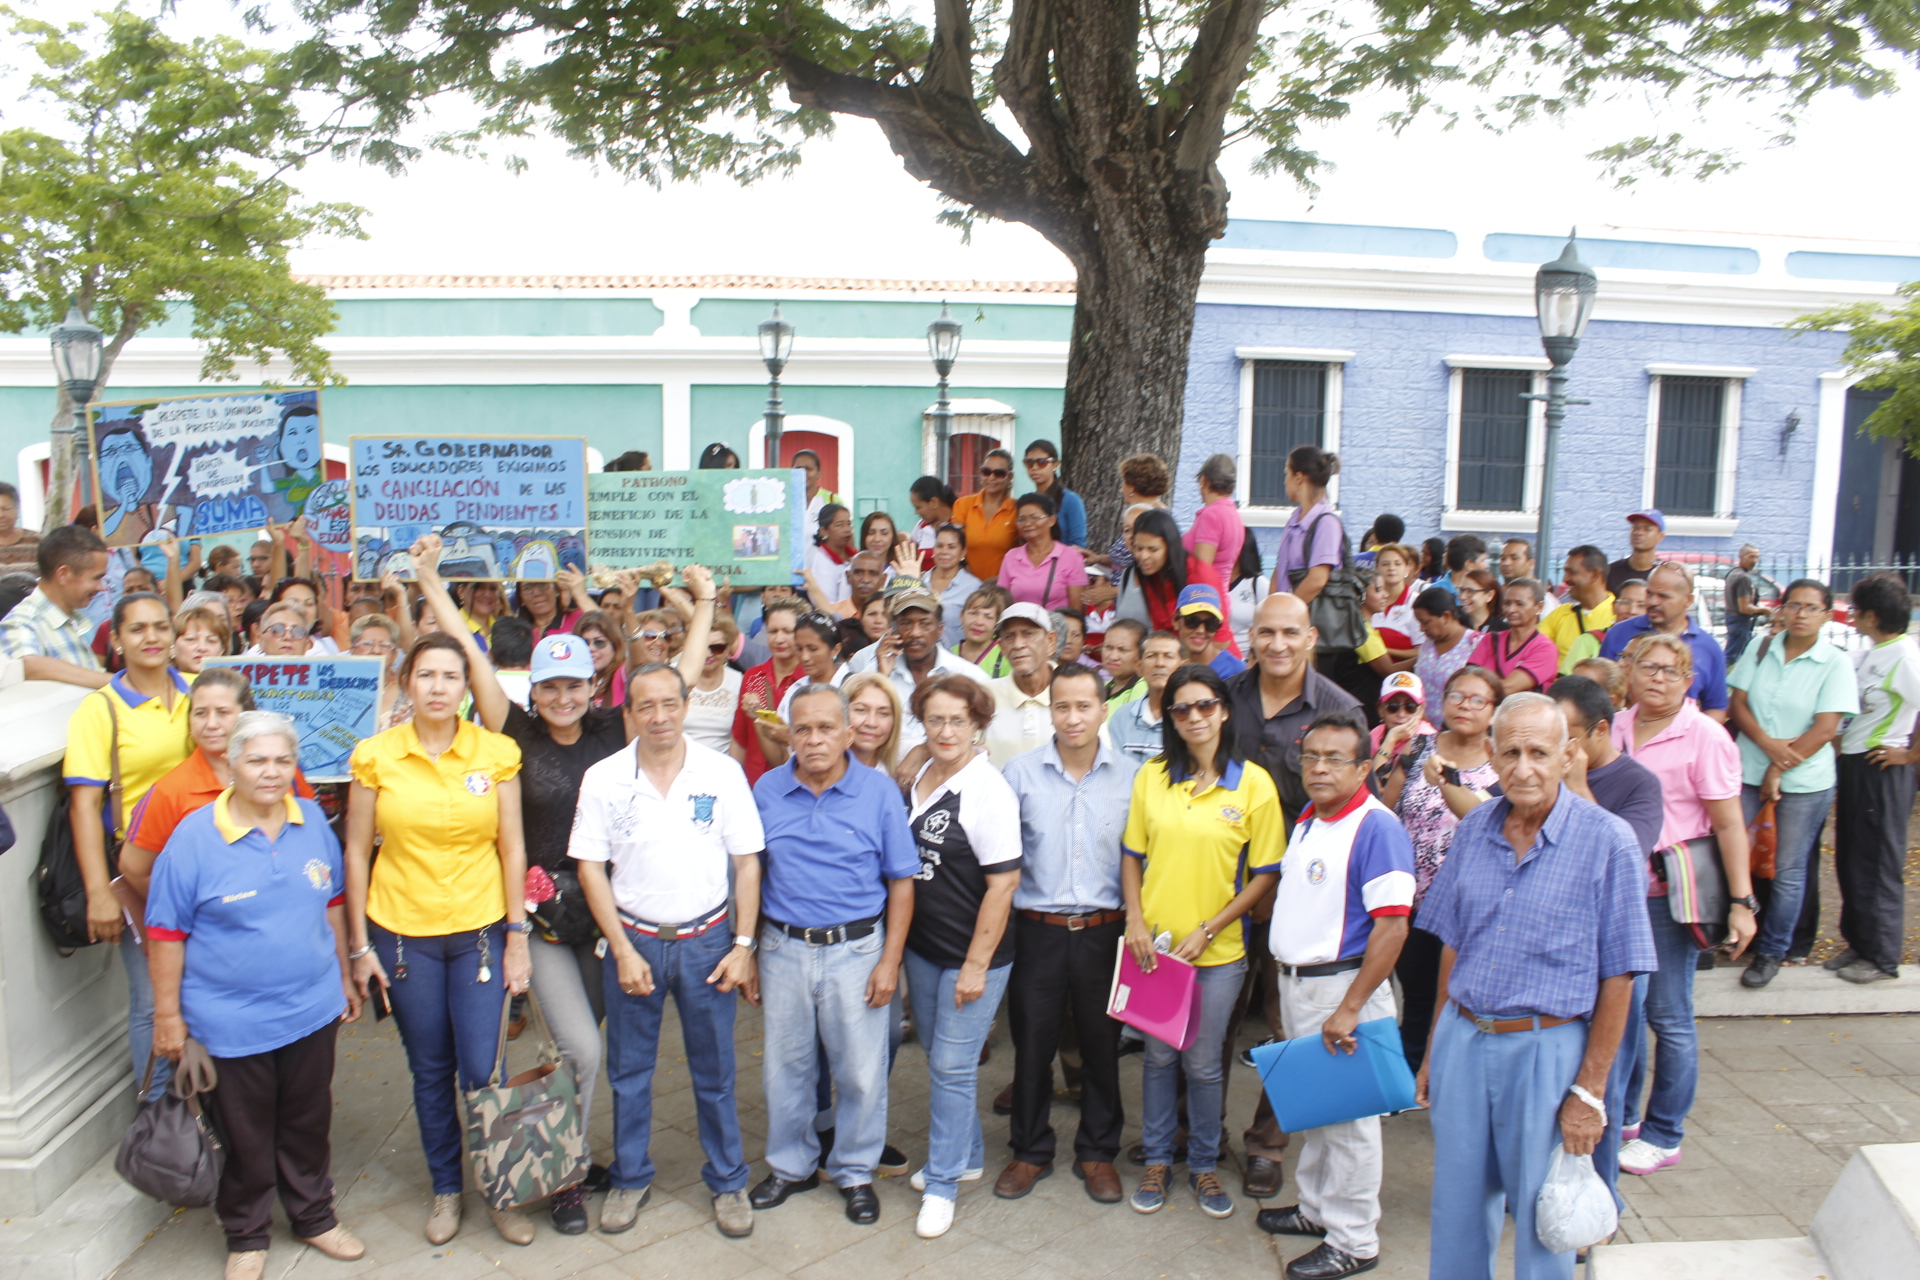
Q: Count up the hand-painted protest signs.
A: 5